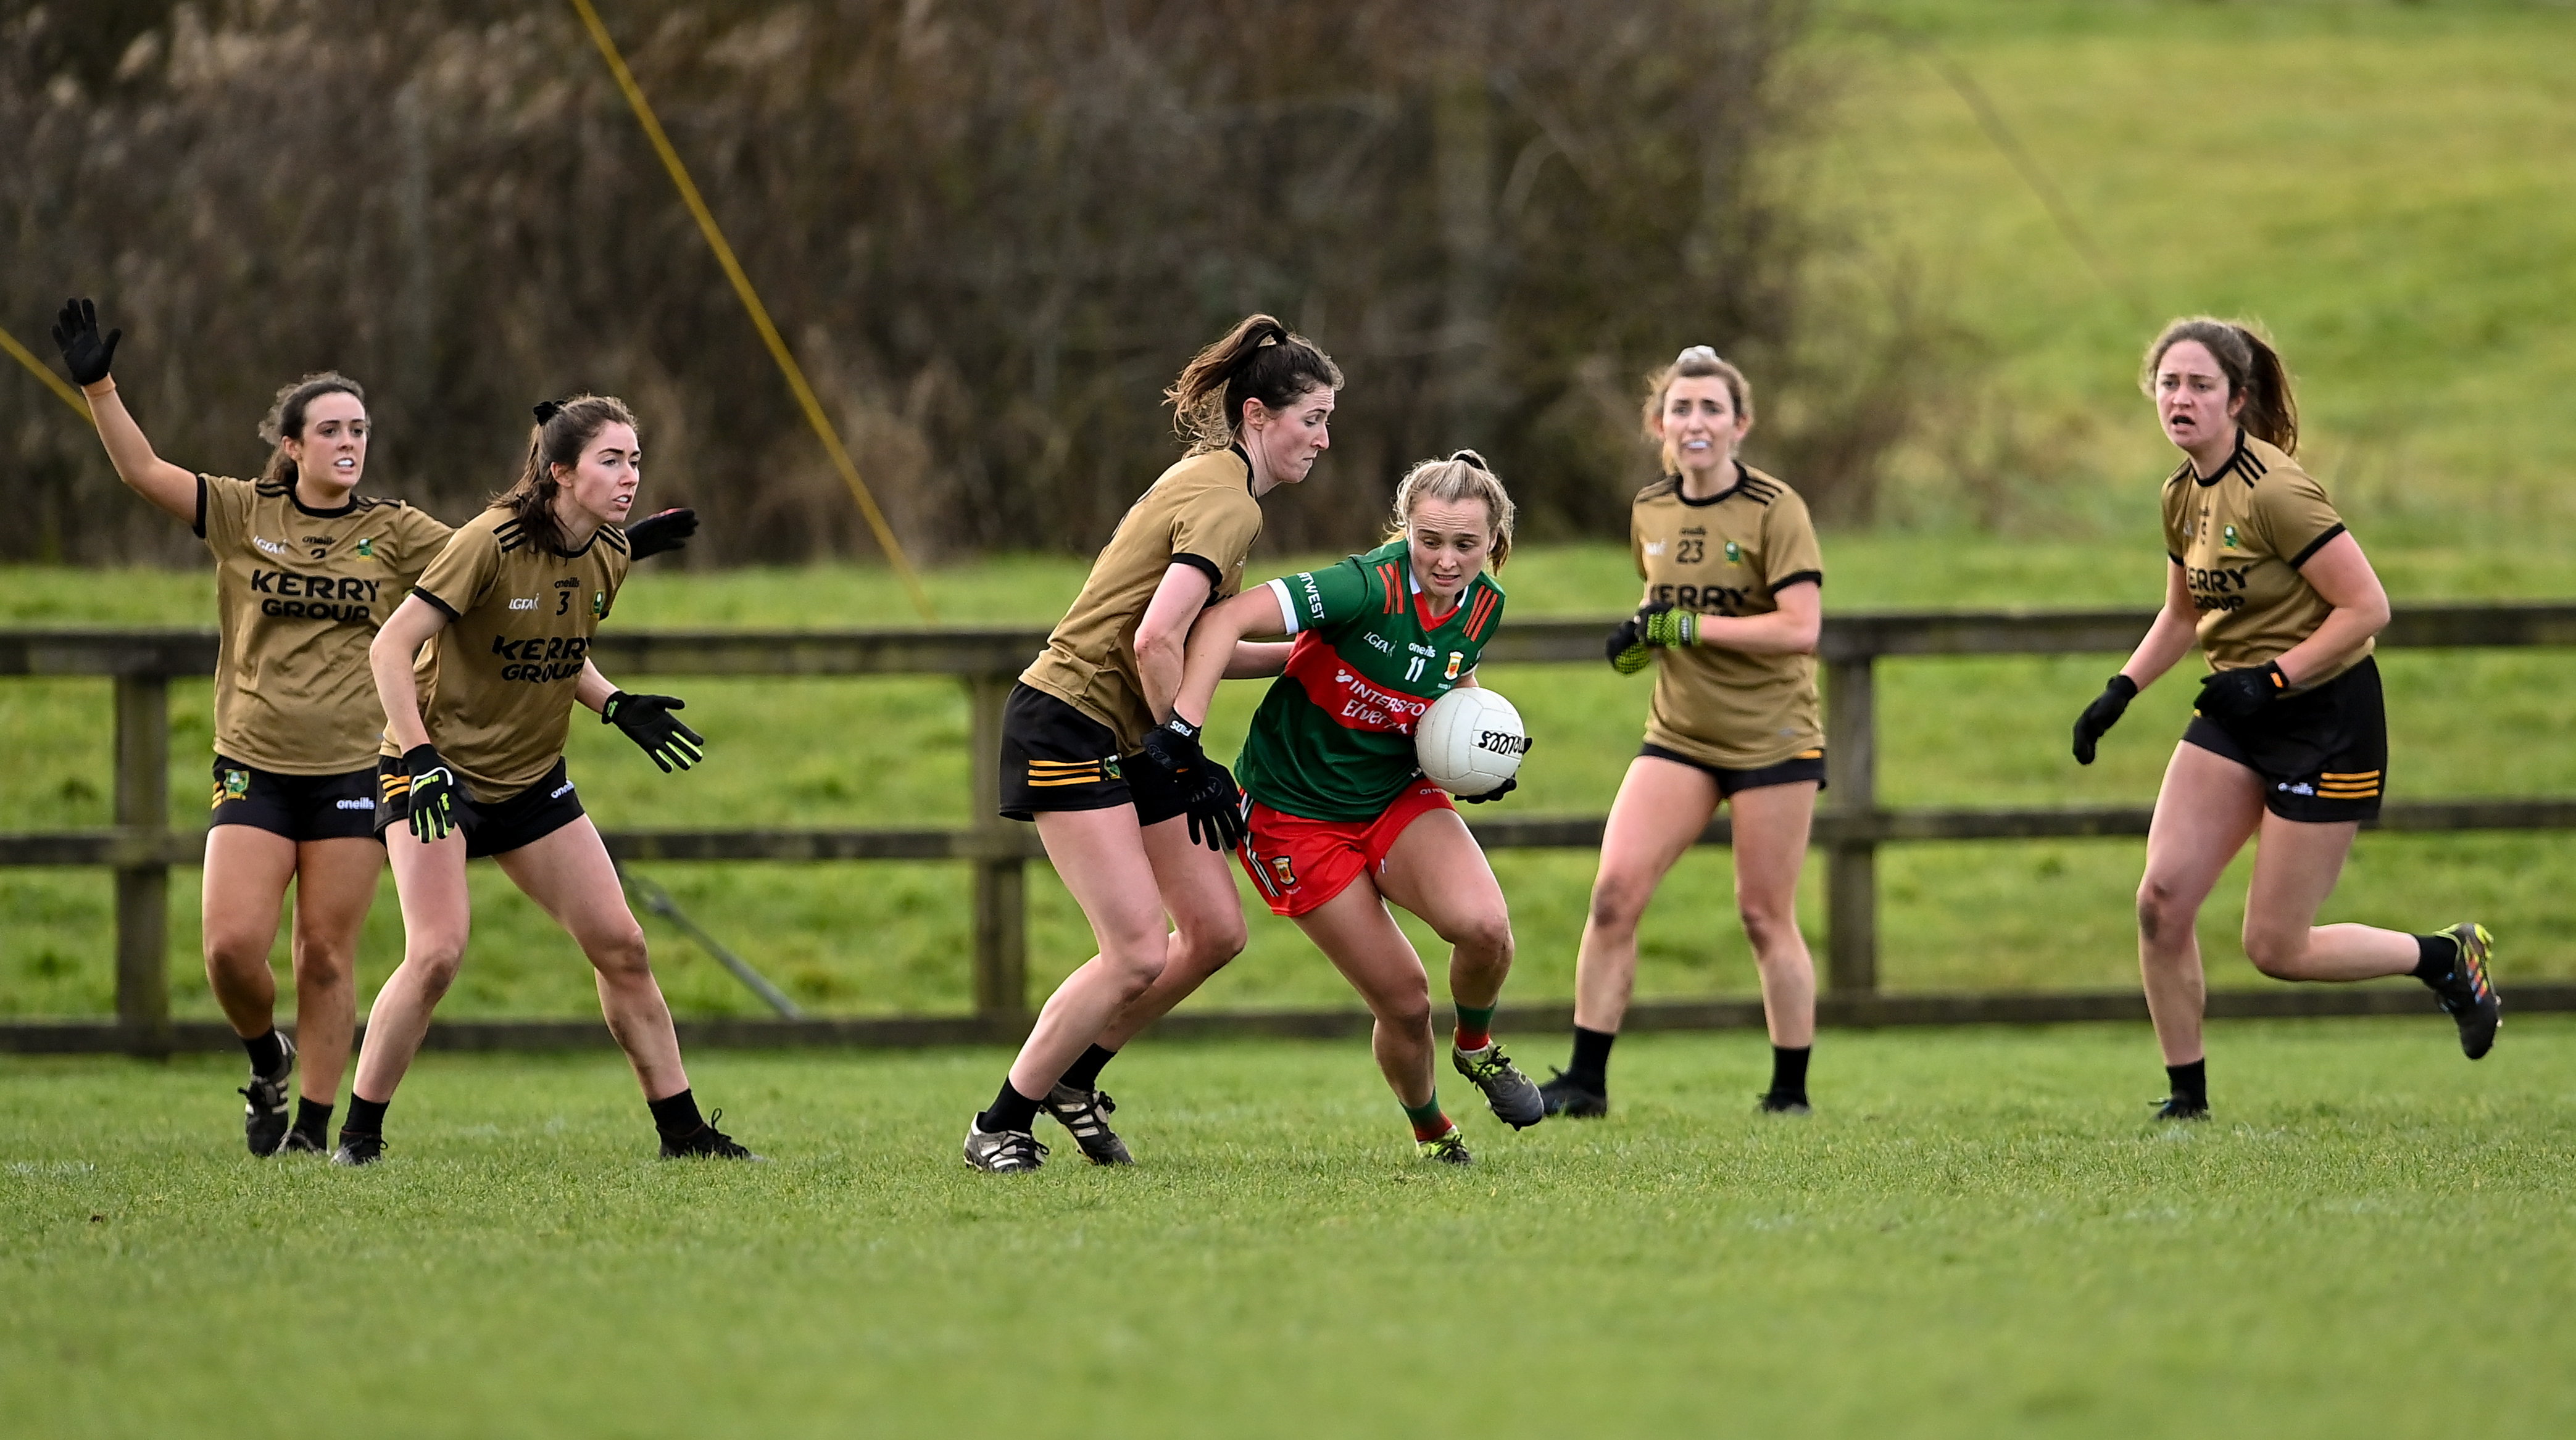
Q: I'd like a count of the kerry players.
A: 5